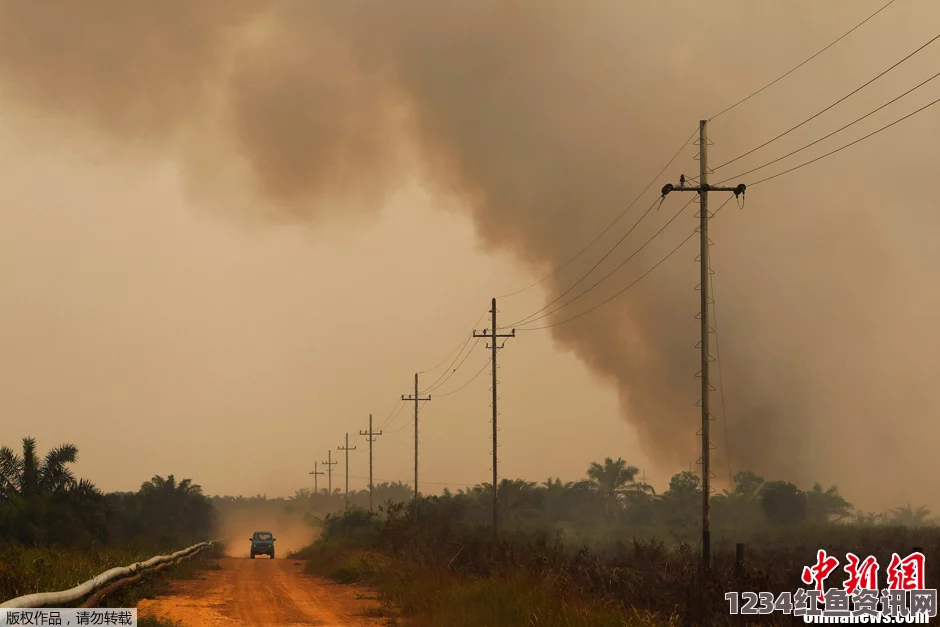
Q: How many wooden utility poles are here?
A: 7